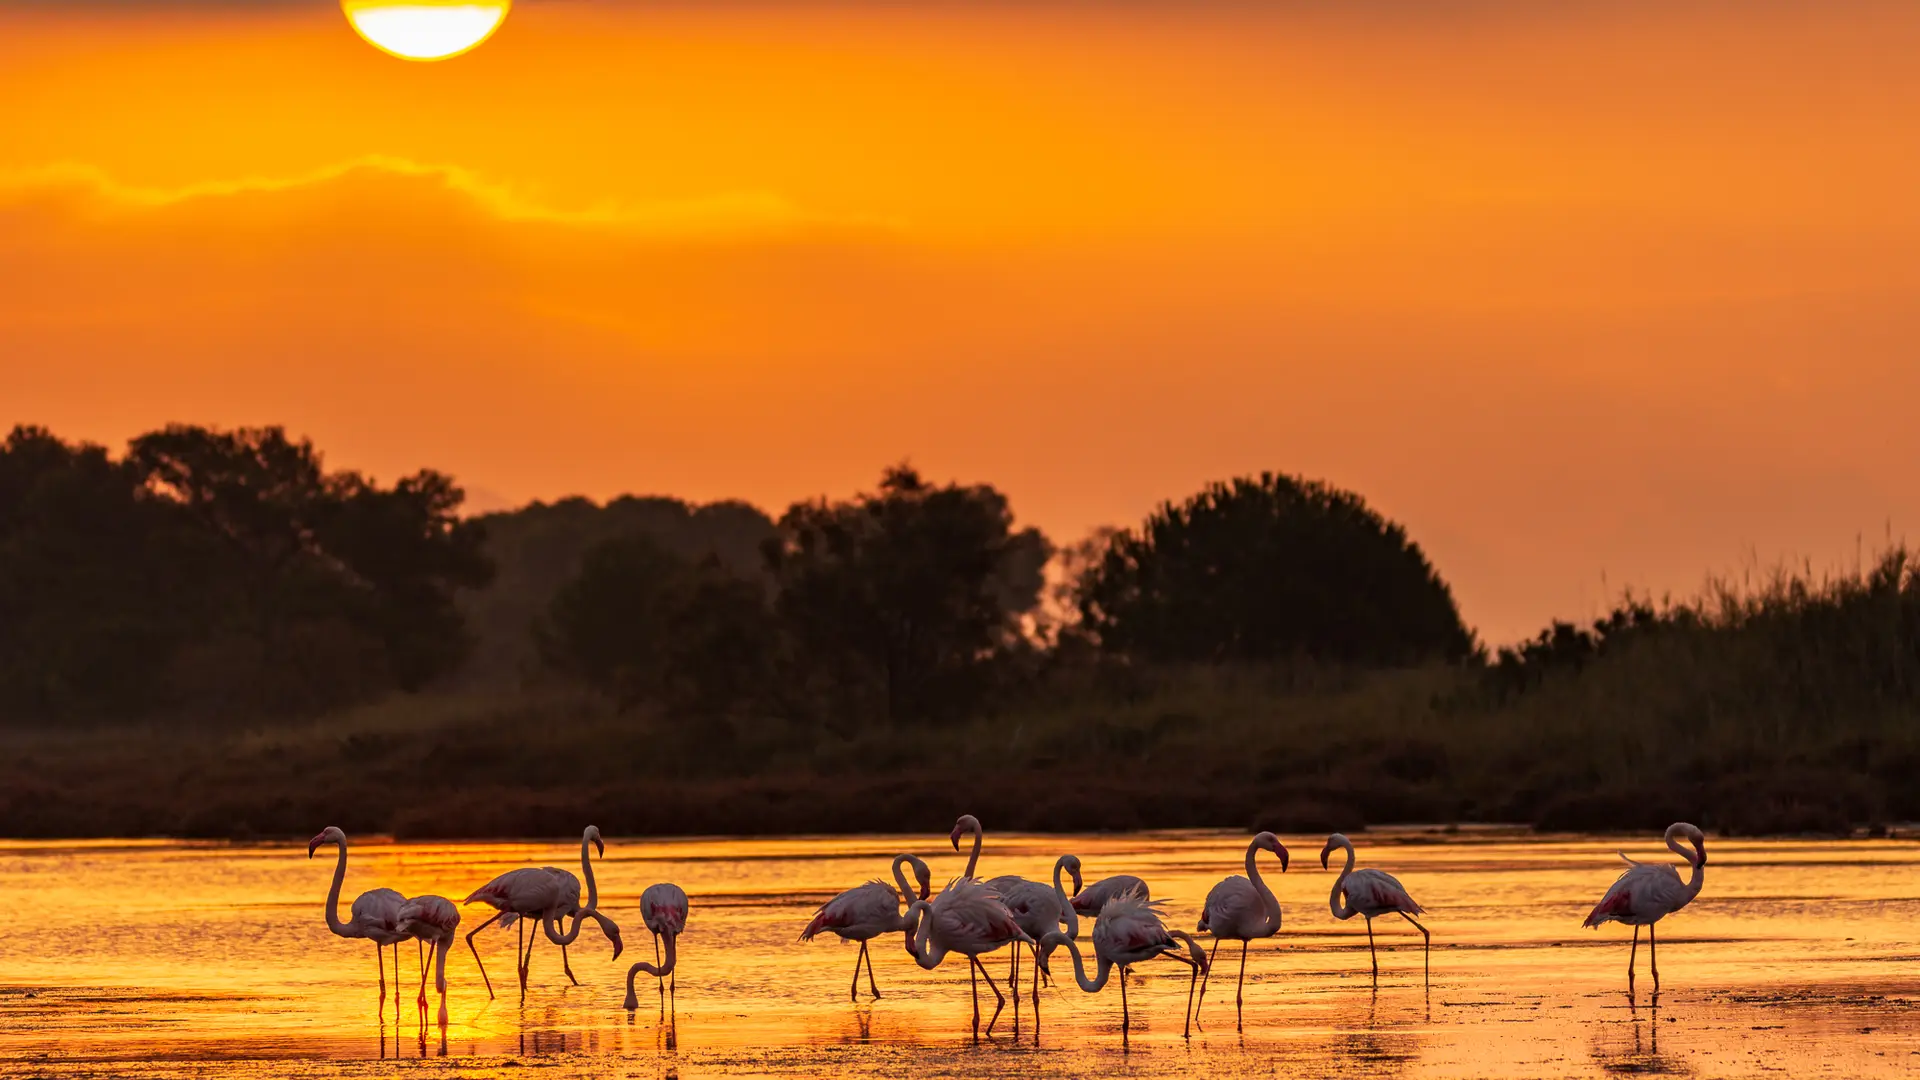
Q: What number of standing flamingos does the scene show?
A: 14